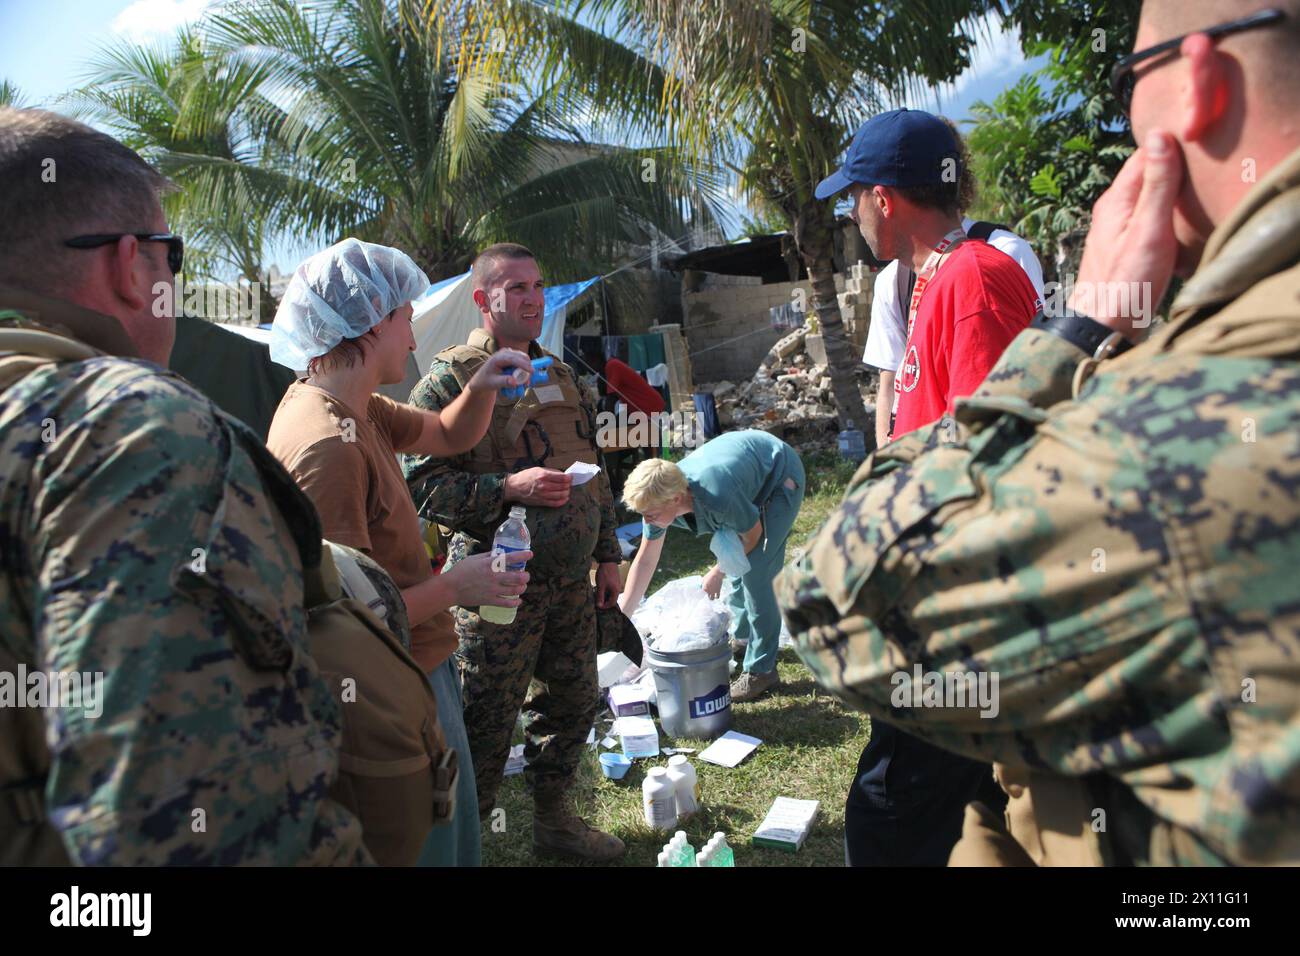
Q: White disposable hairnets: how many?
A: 1